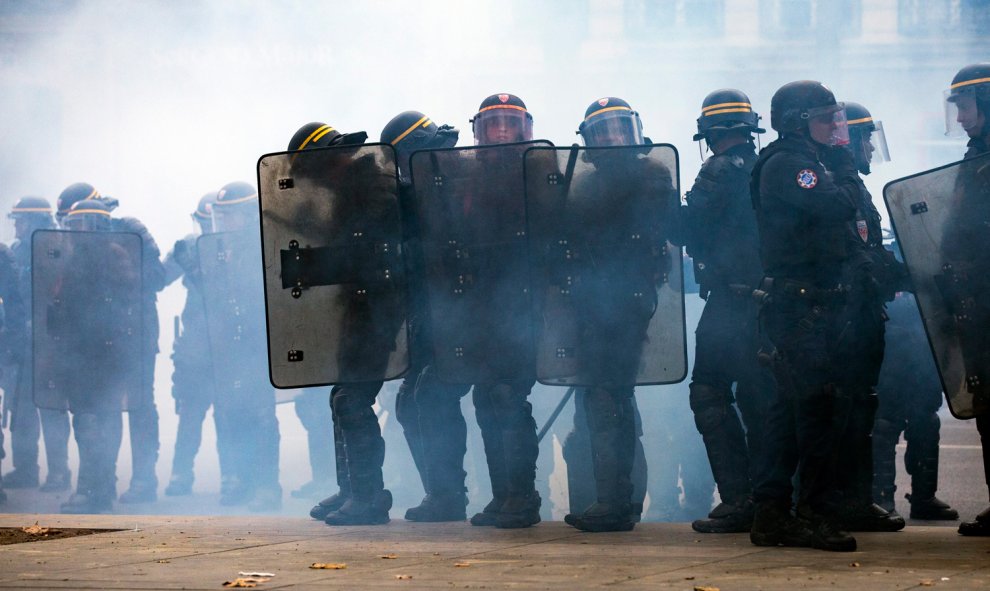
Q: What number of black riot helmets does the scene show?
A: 13